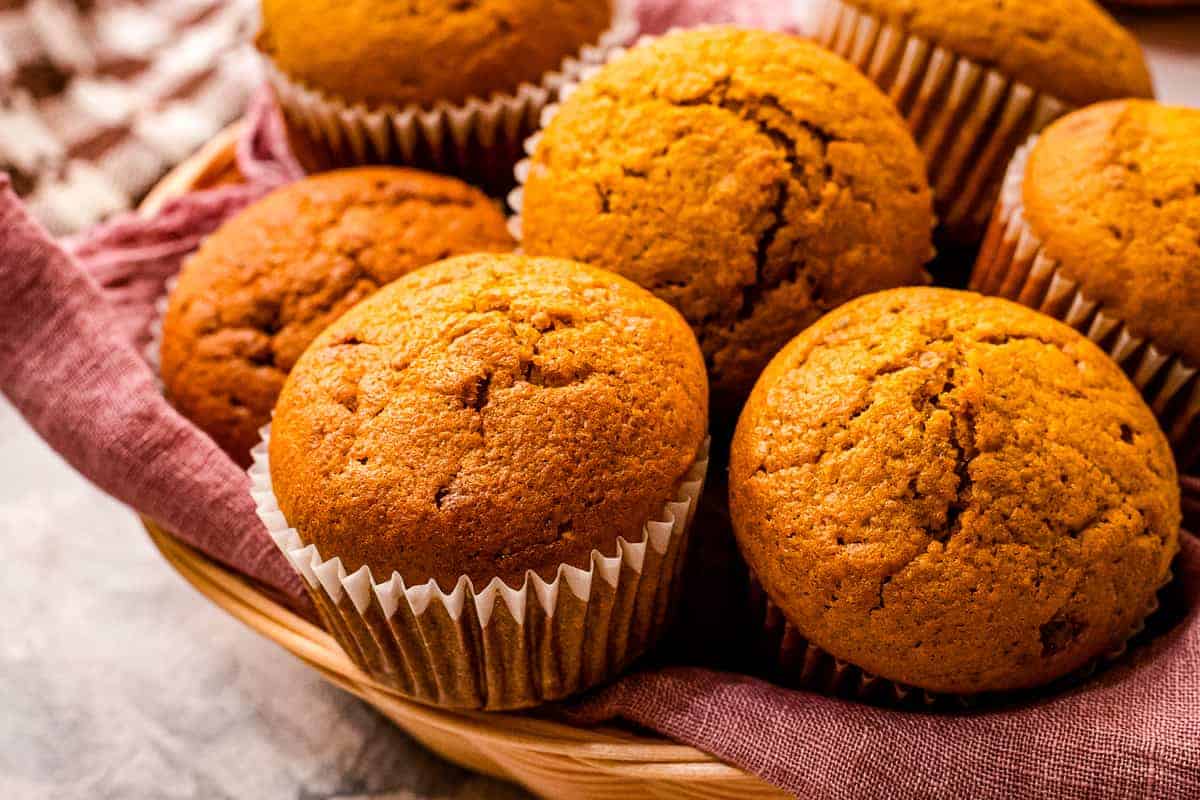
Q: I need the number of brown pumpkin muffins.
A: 7